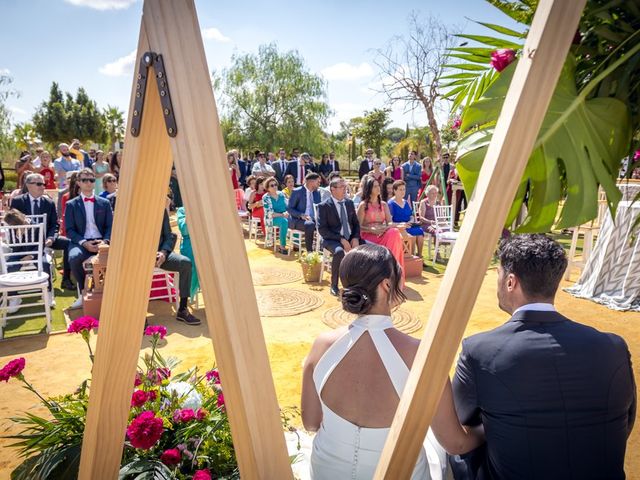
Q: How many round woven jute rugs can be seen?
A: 3